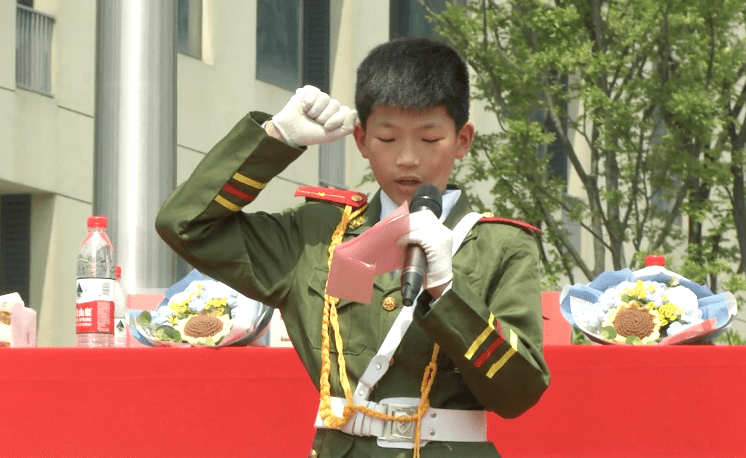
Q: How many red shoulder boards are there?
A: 2